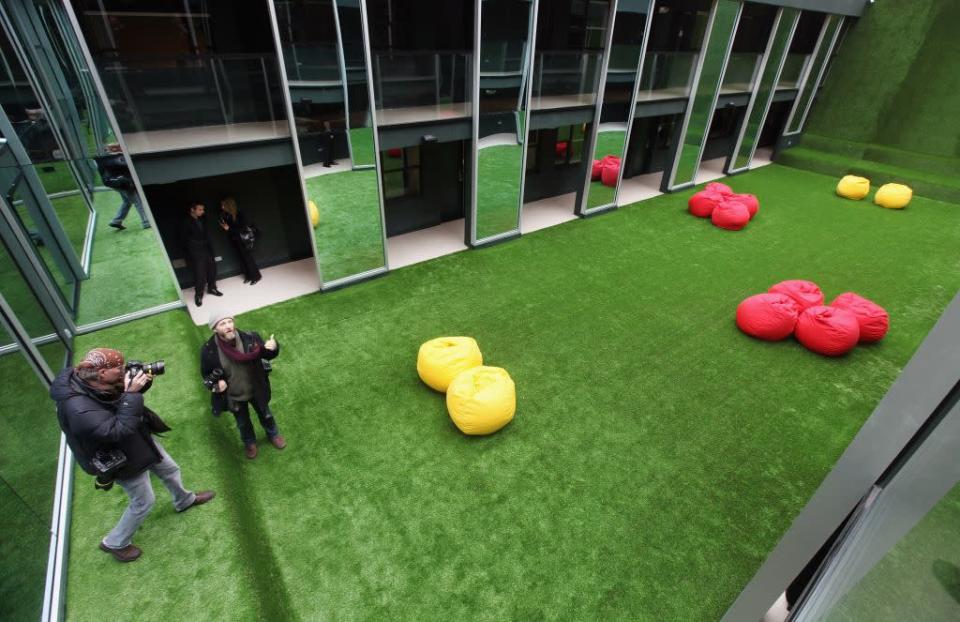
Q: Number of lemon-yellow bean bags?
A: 4